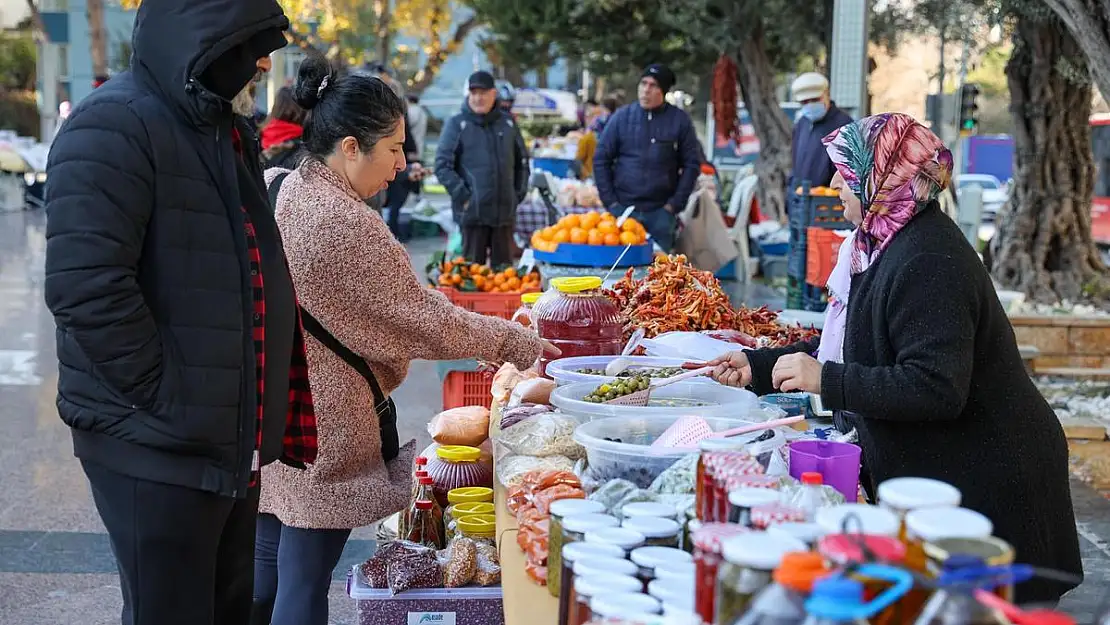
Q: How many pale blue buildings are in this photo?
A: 1